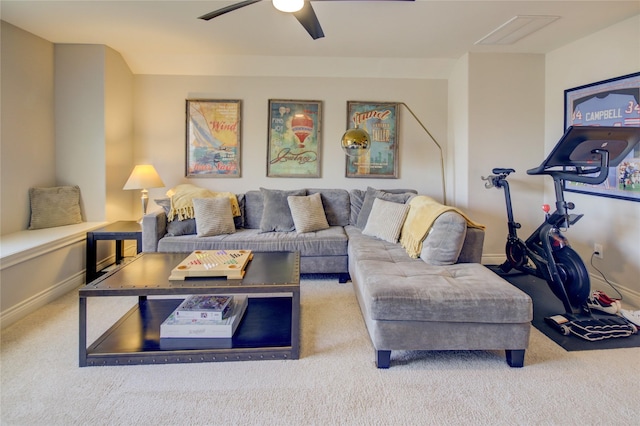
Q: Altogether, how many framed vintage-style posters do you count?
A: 3